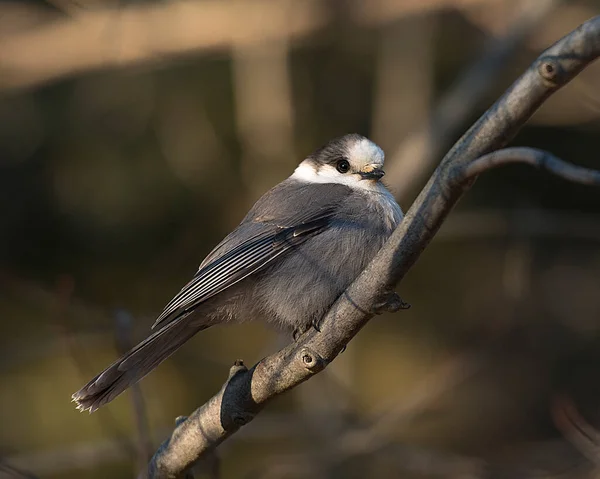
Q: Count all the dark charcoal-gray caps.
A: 1